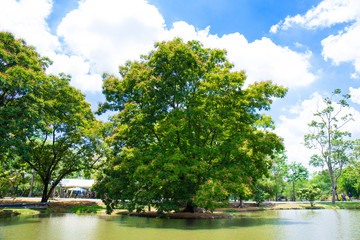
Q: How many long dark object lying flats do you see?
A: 2